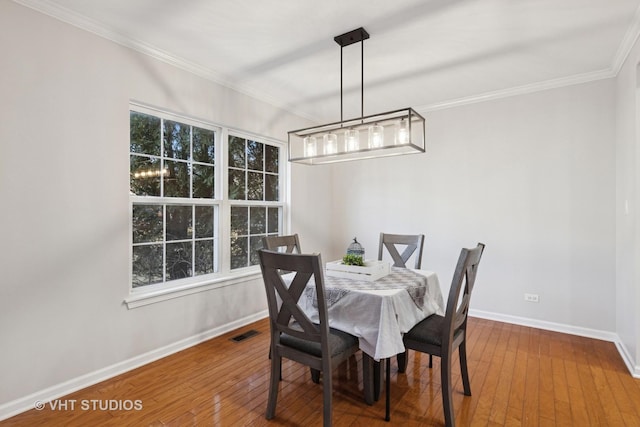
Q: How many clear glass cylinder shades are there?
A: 5